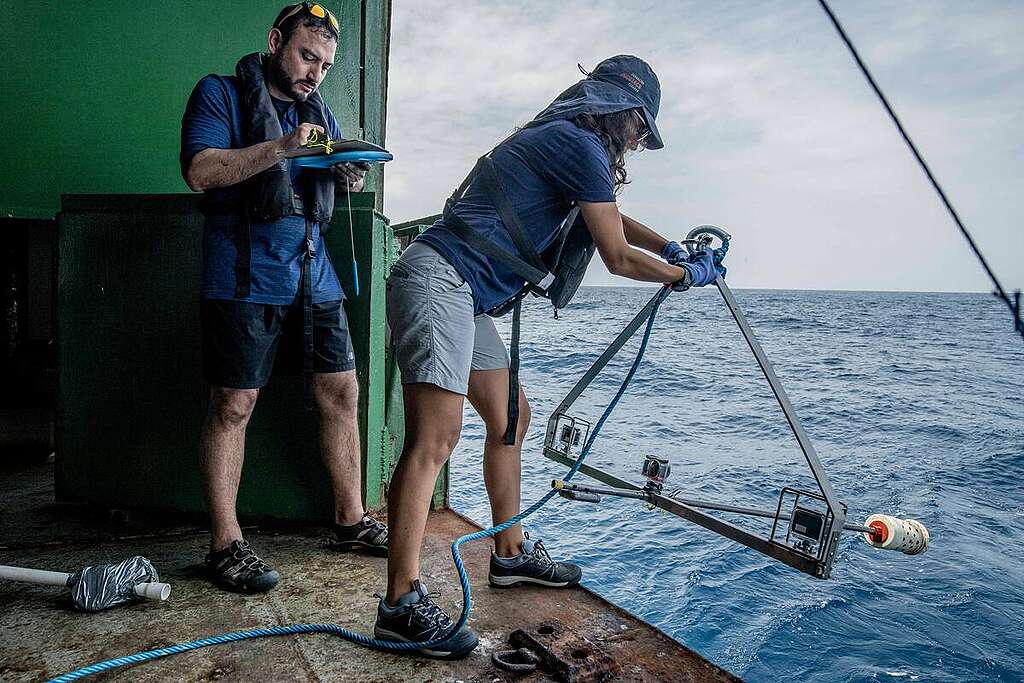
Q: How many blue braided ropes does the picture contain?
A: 1